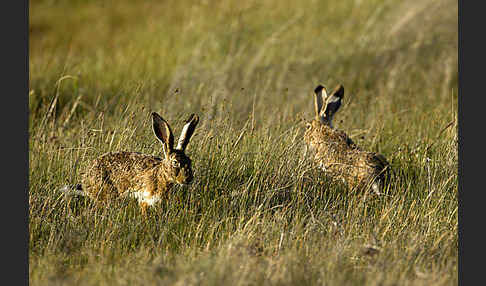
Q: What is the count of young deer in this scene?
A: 0